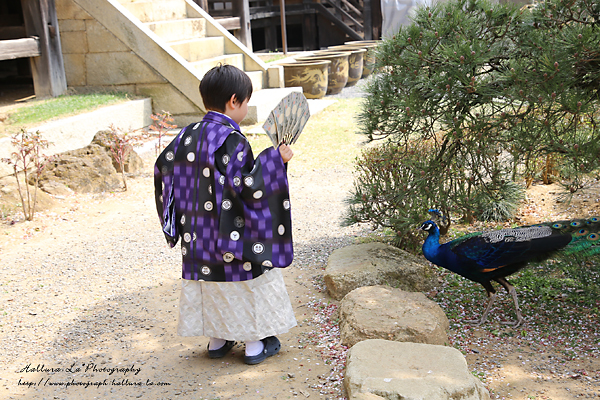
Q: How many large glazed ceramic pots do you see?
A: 5